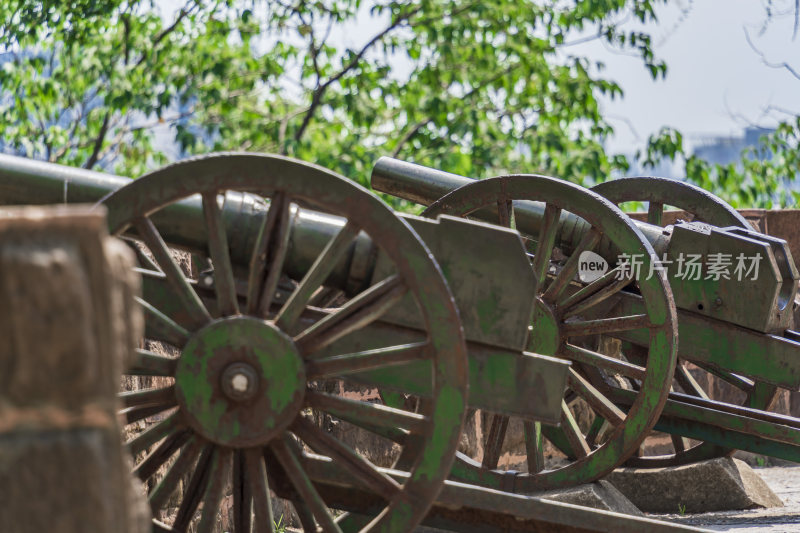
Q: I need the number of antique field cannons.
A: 2